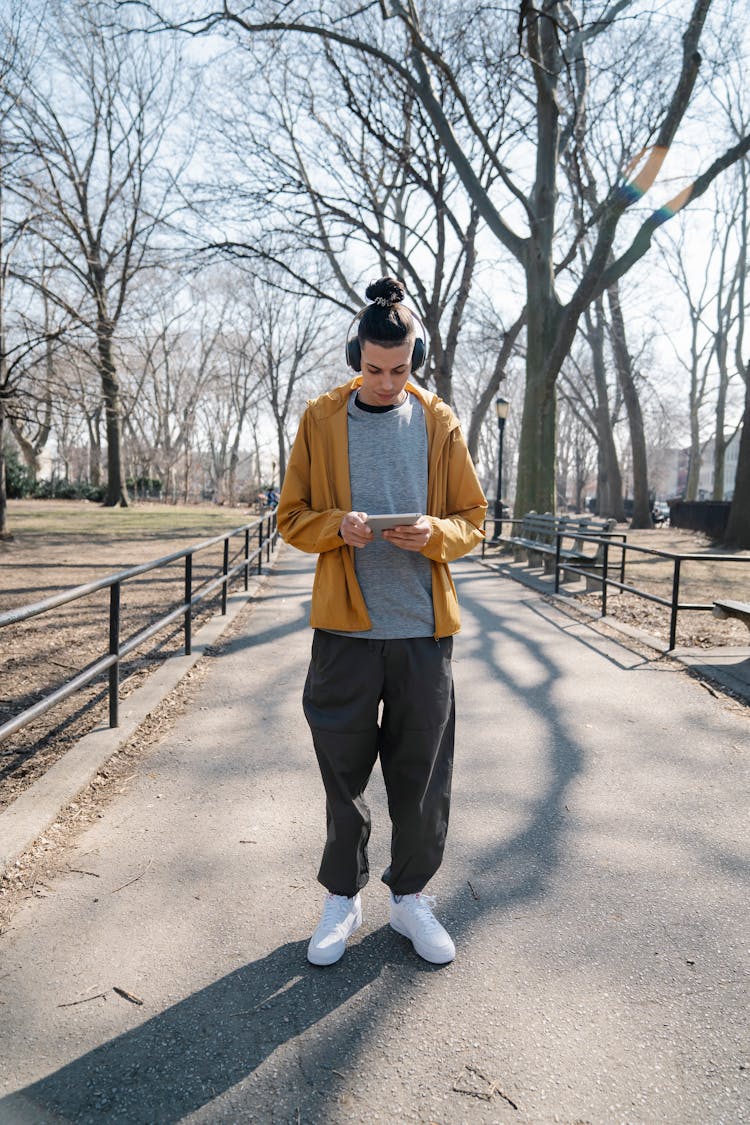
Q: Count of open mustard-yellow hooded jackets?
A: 1